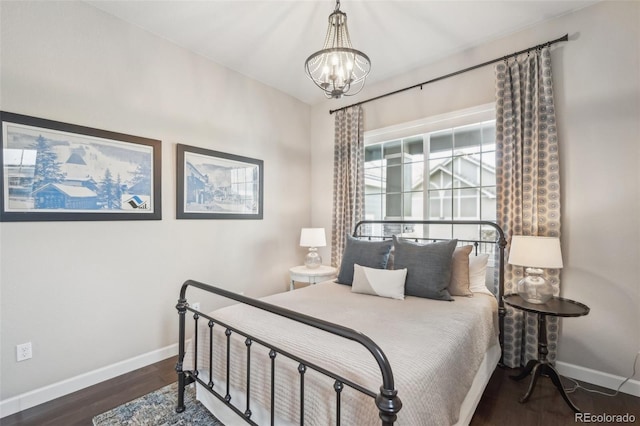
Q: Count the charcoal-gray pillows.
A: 2